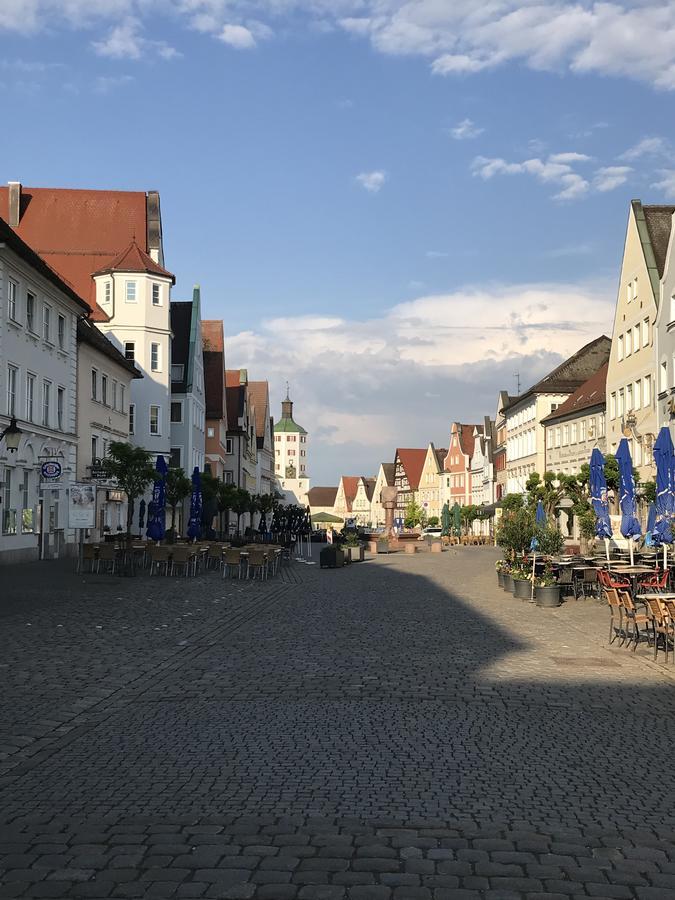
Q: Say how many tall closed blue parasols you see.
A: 5